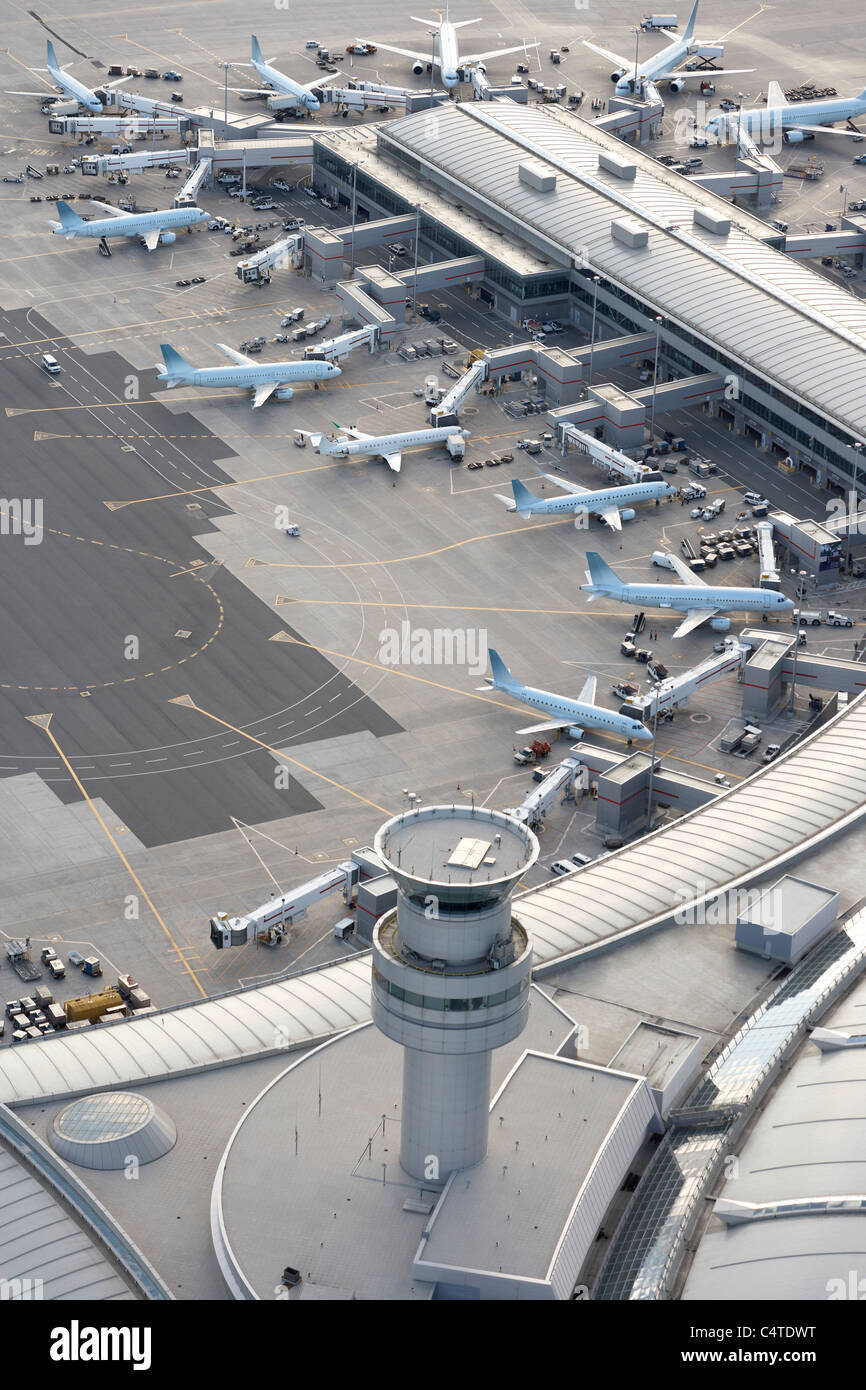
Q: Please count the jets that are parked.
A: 11